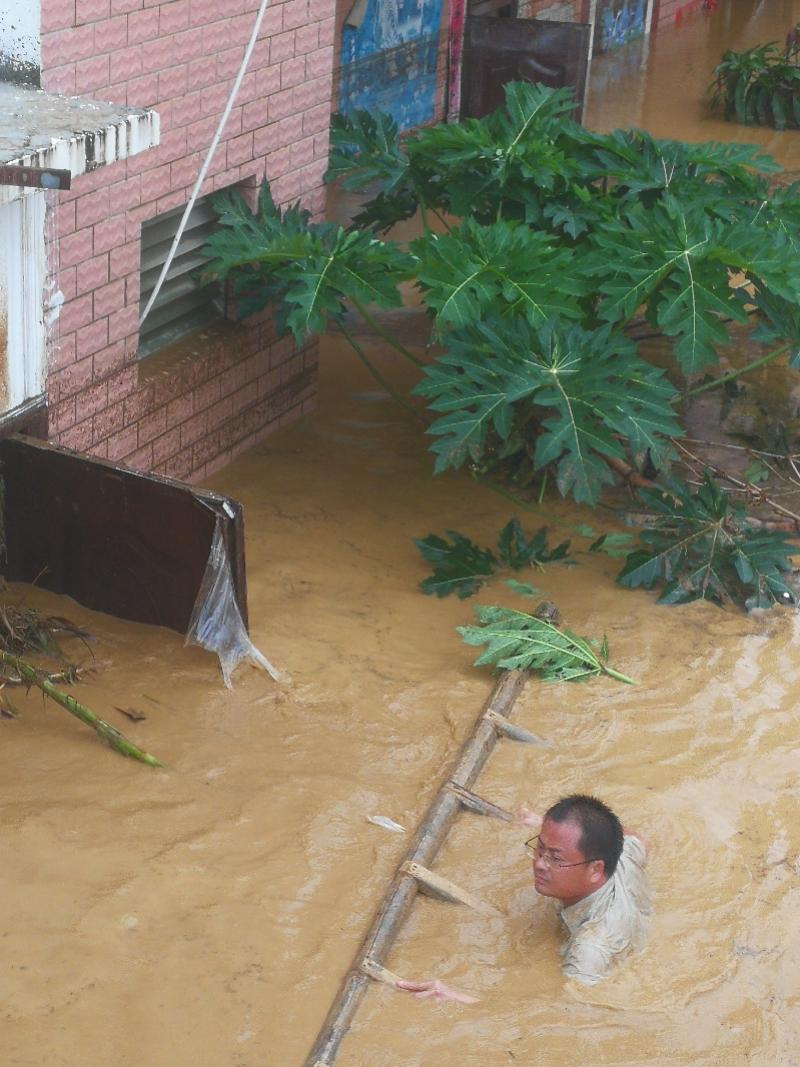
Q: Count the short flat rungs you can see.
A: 4